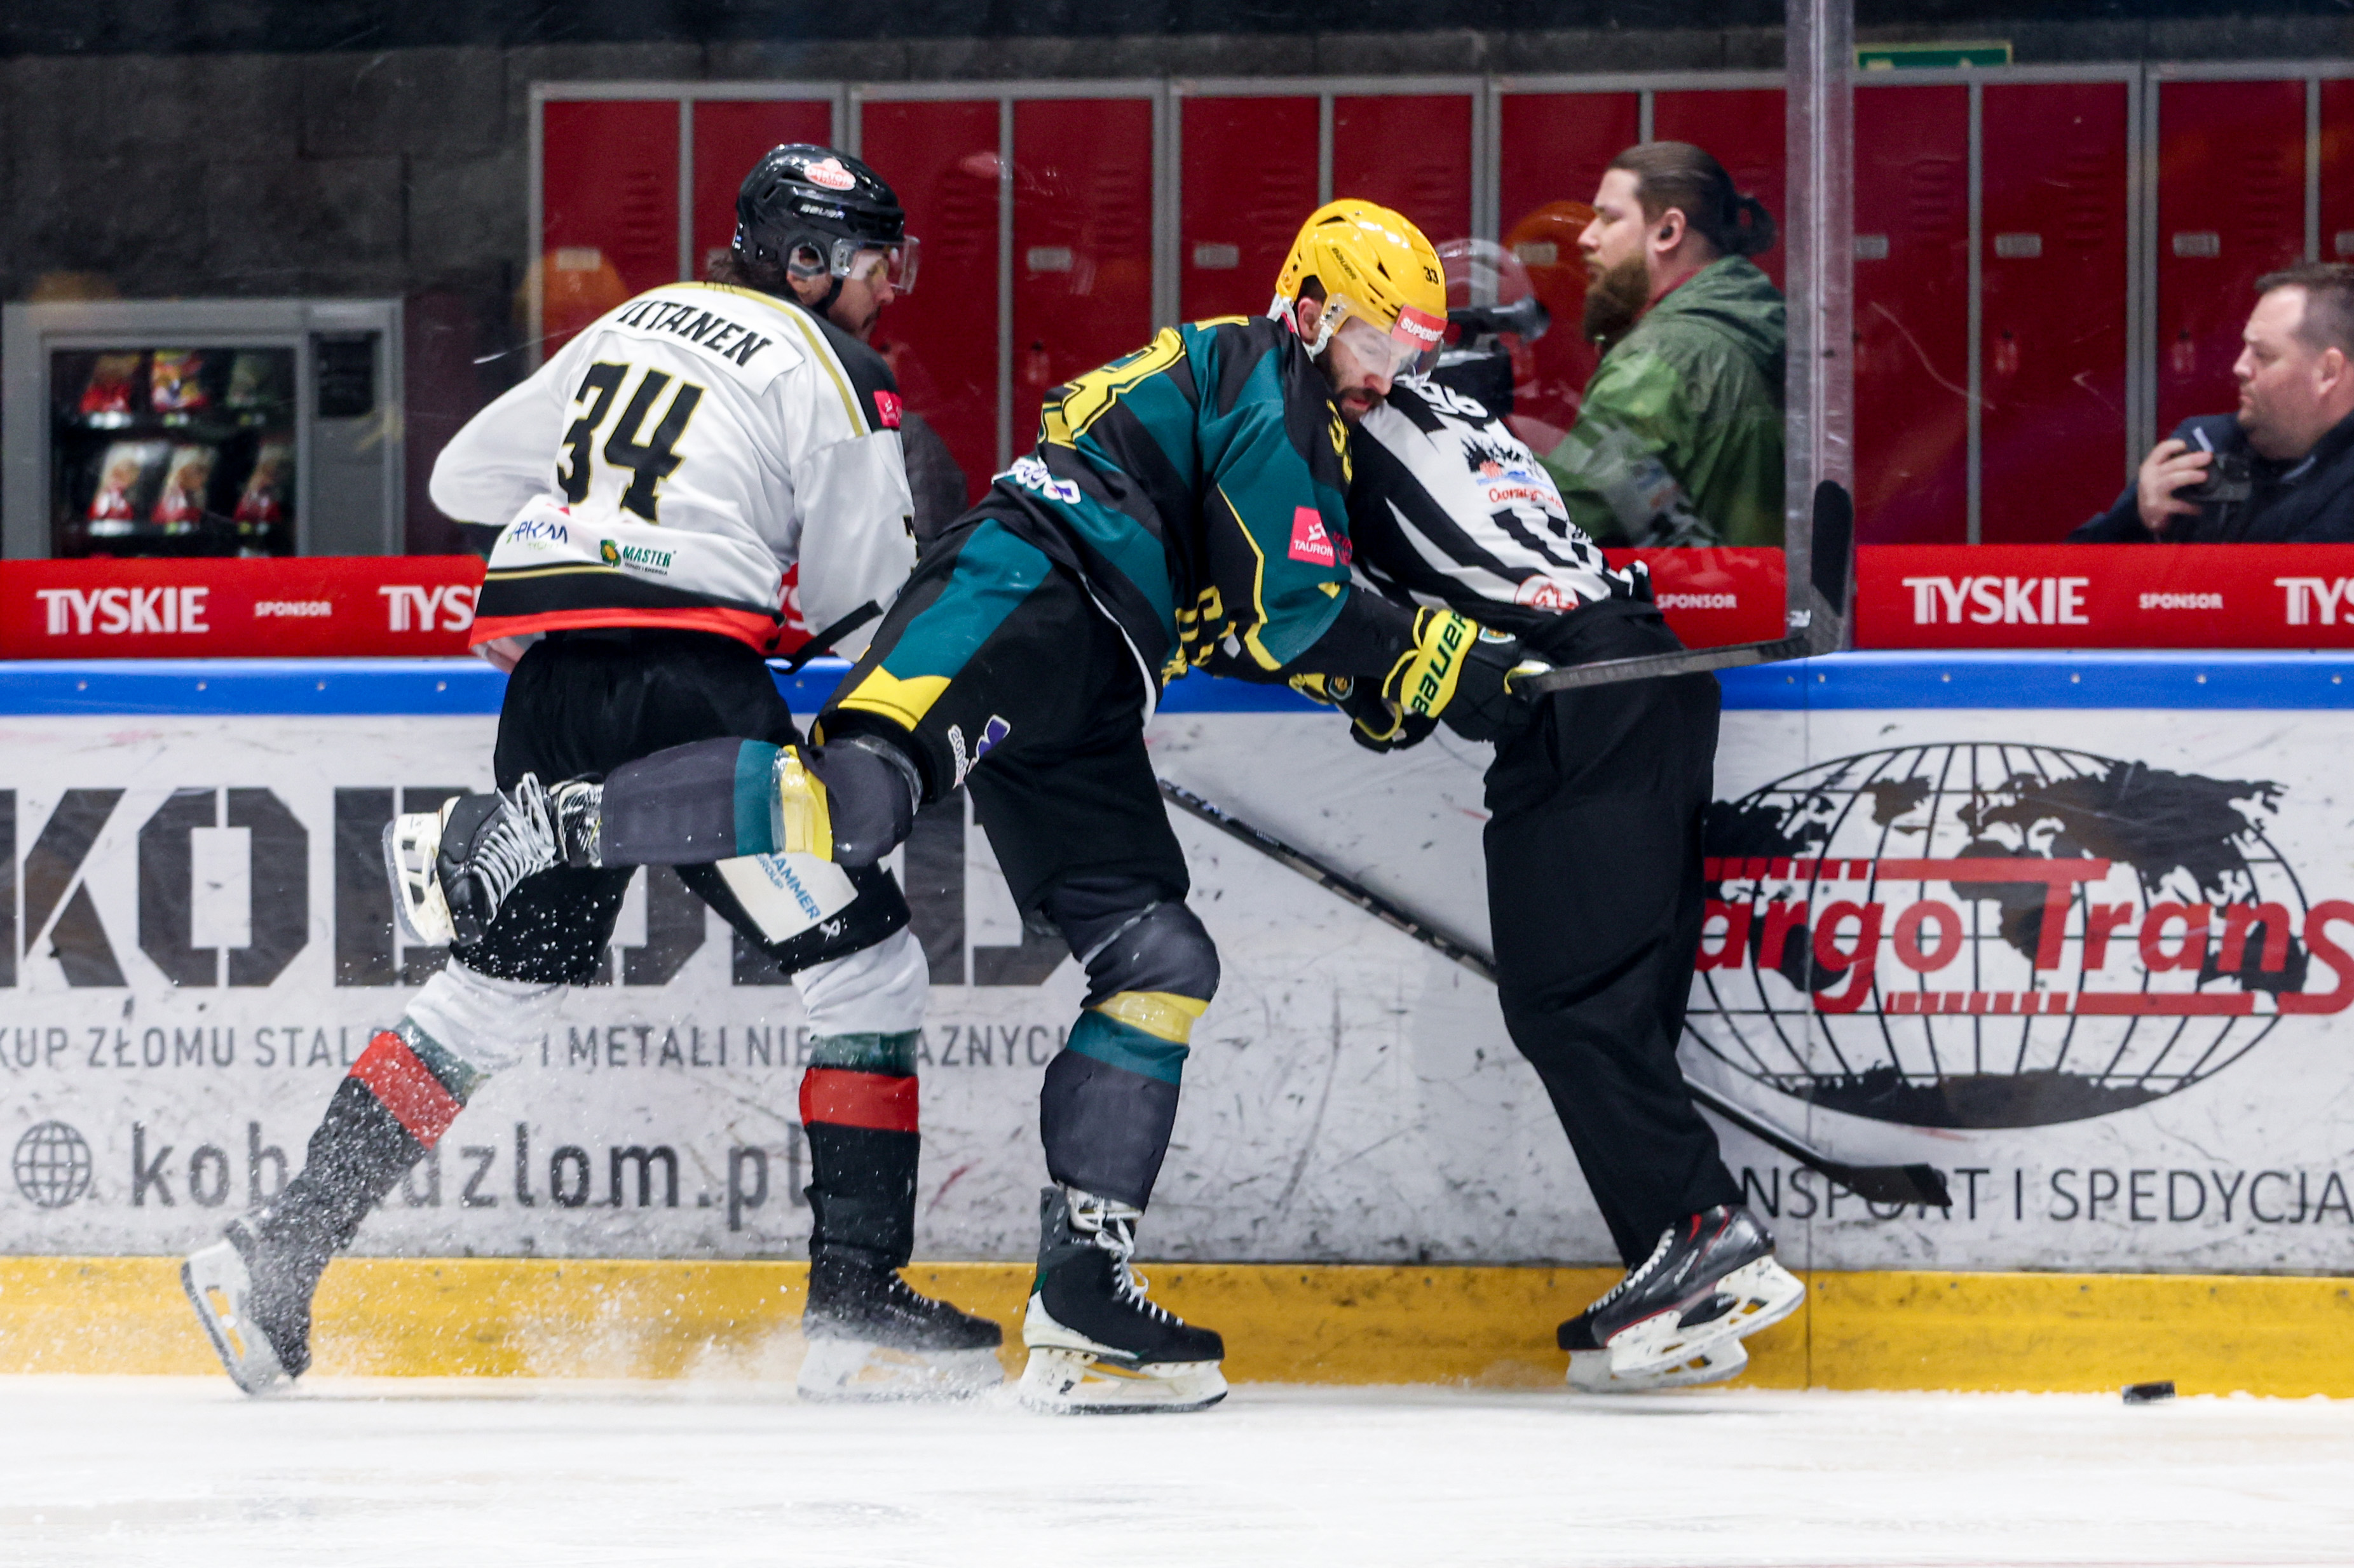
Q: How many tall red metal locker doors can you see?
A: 12